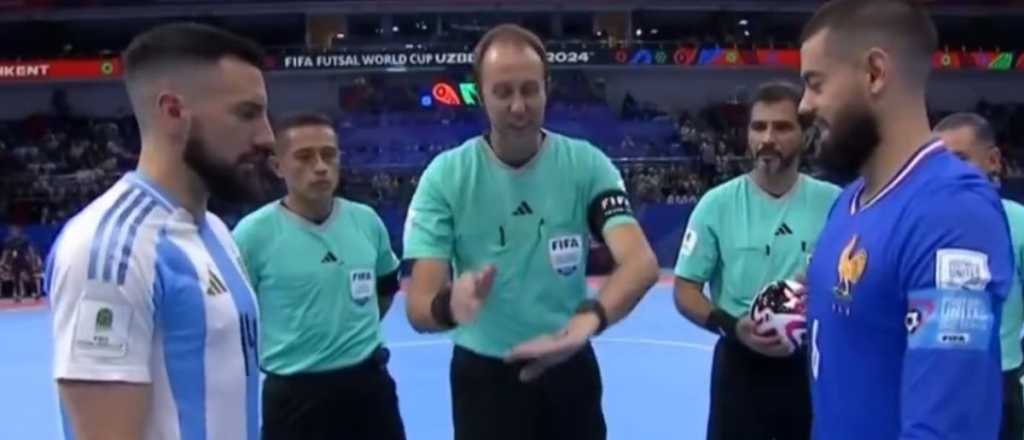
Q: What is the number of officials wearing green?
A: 4